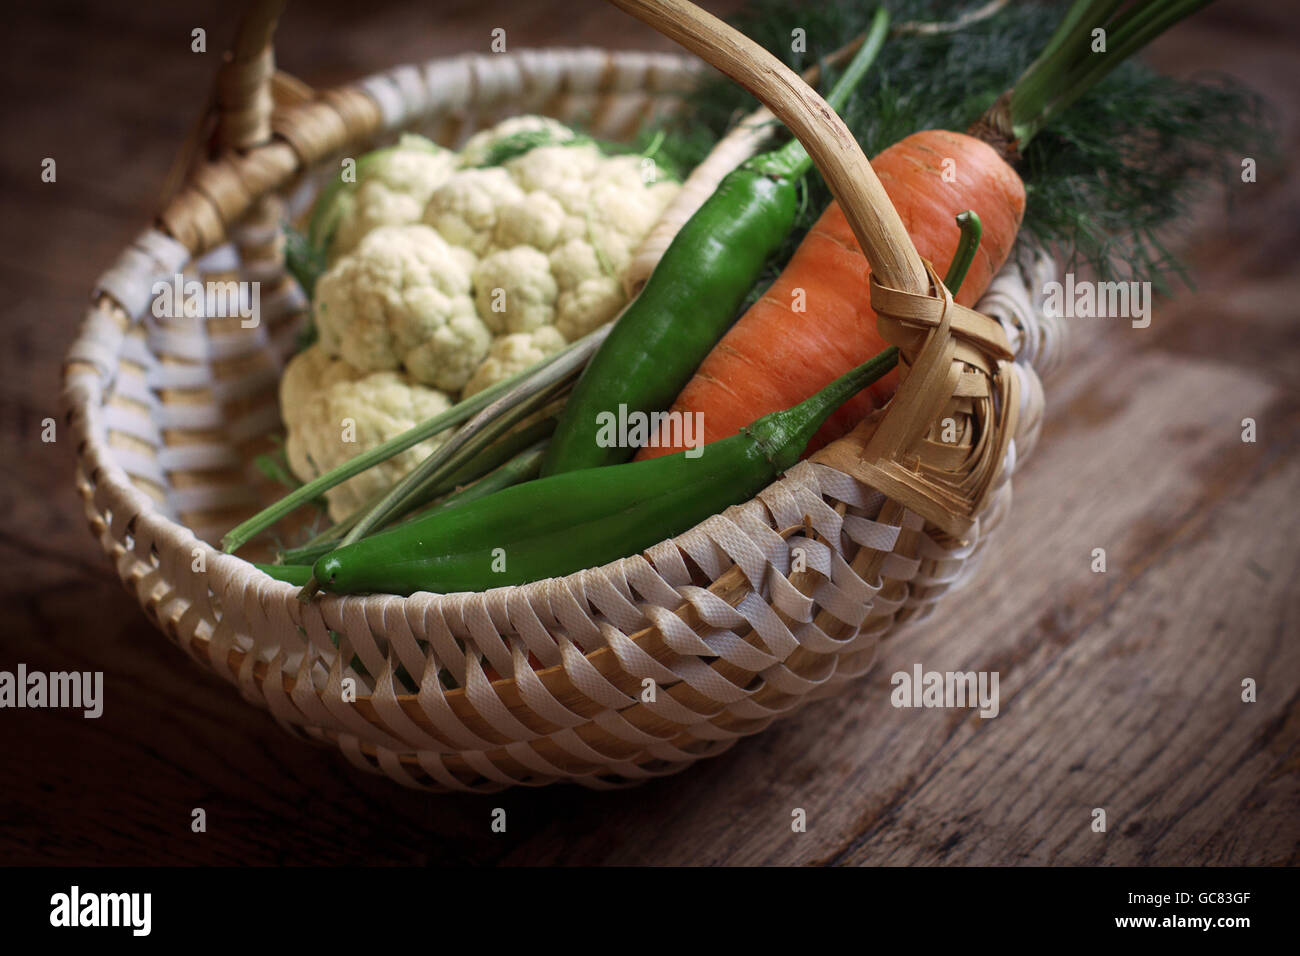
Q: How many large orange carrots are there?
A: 1